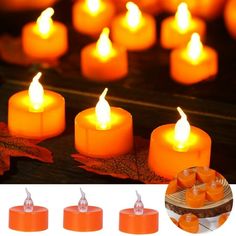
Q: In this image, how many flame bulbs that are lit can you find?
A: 9